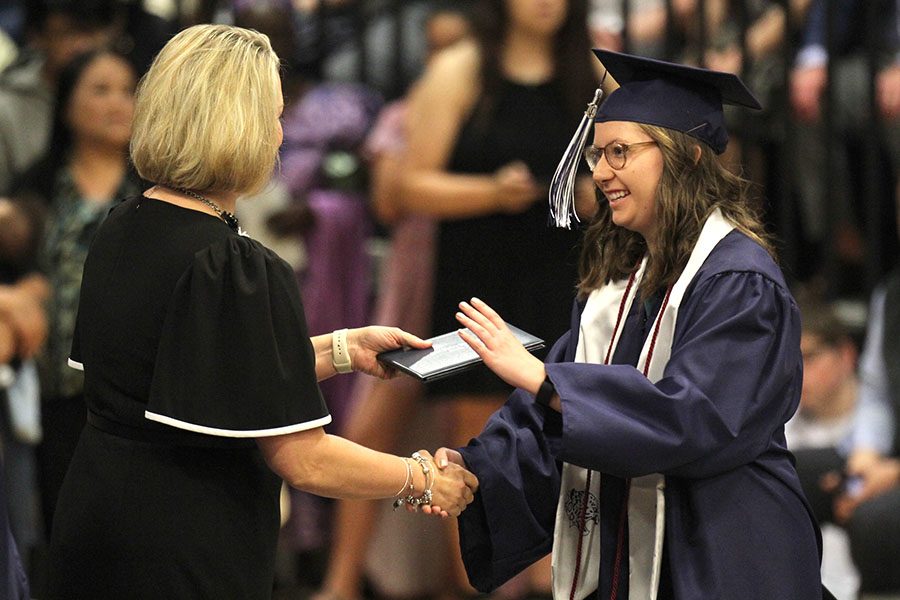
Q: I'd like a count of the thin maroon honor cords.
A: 2